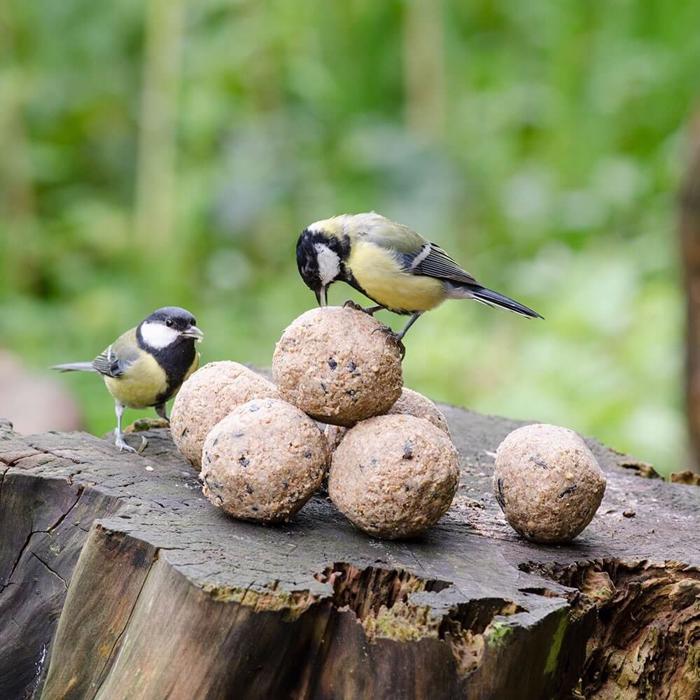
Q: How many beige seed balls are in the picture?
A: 6